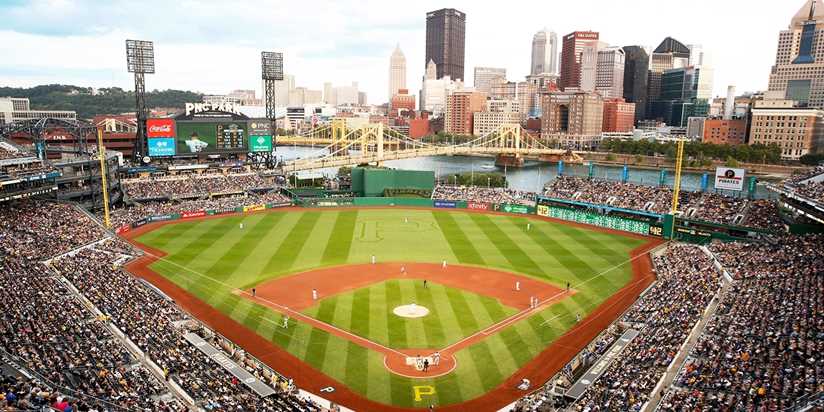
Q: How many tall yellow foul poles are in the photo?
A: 2